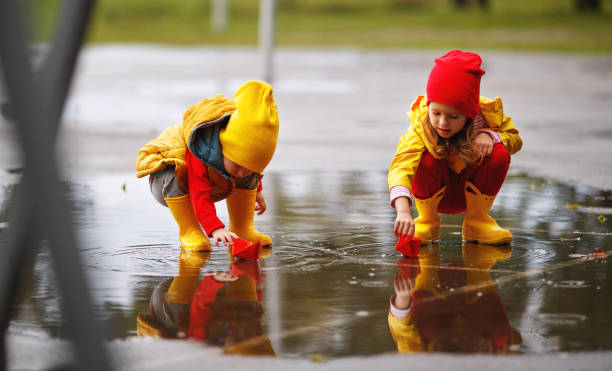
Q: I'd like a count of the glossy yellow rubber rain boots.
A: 4